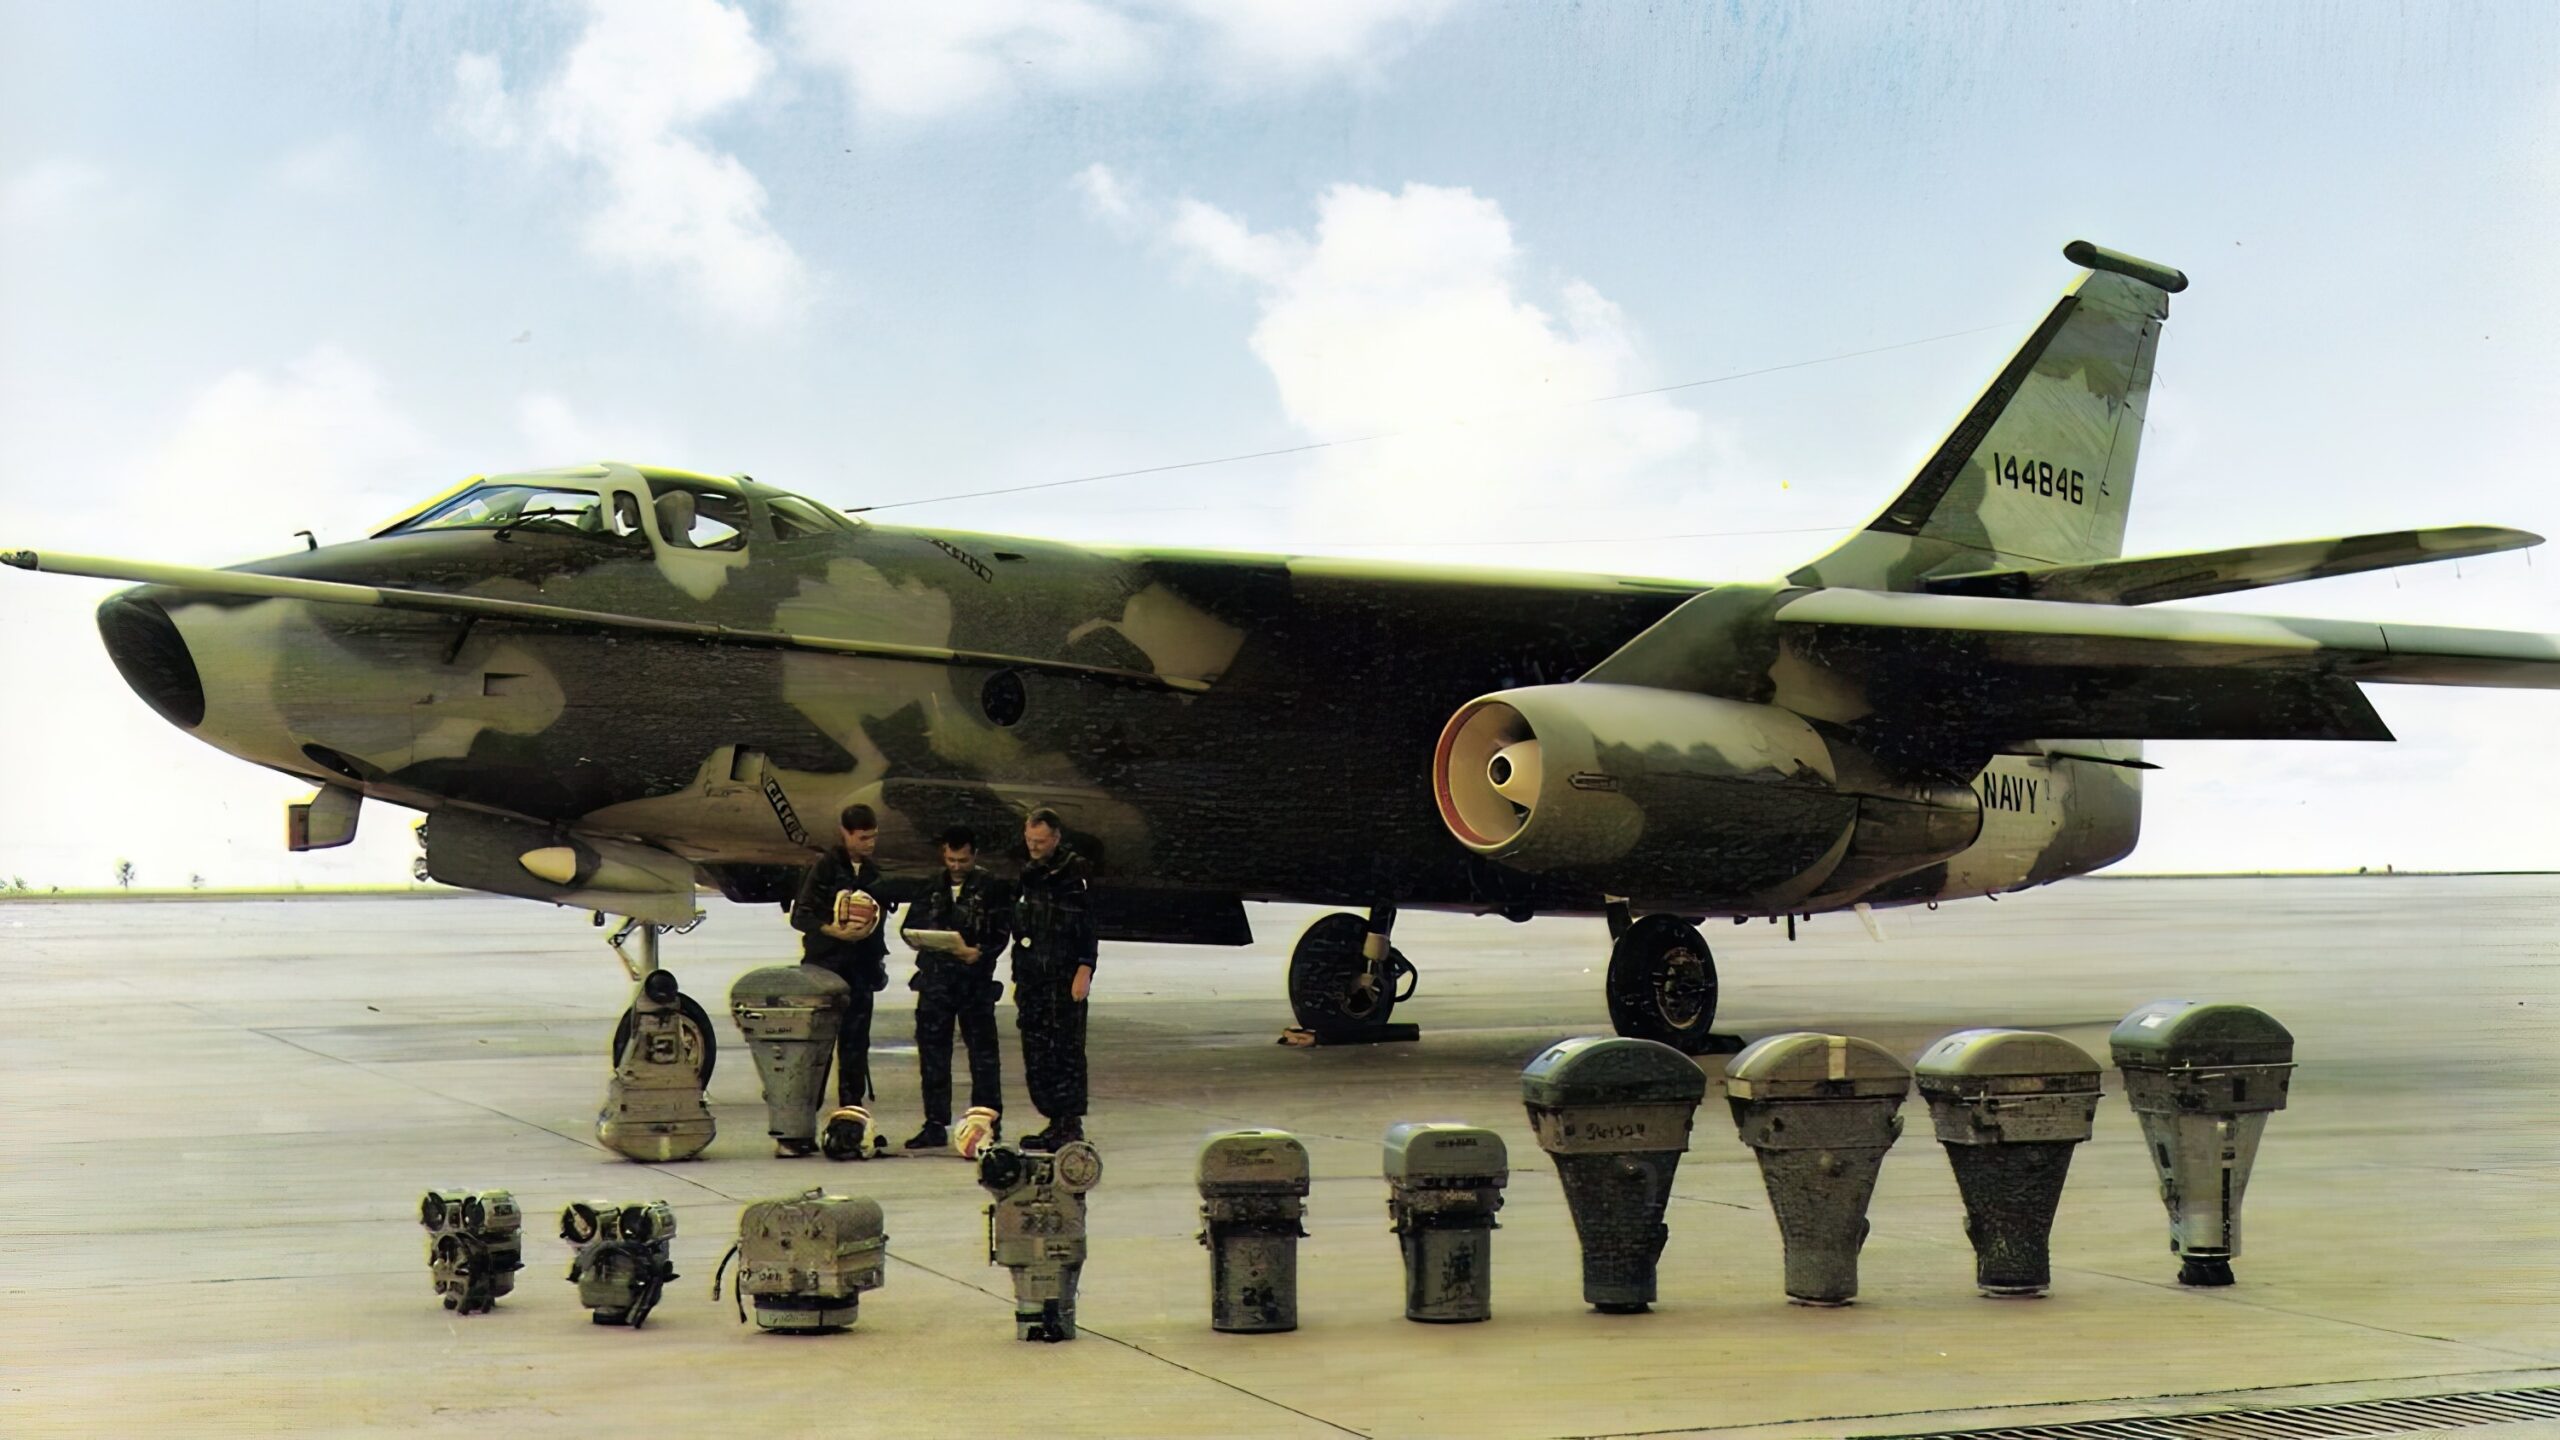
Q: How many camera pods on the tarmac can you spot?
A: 12